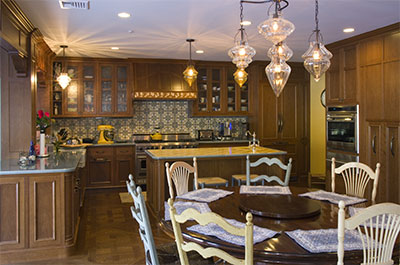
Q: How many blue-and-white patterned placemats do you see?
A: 7